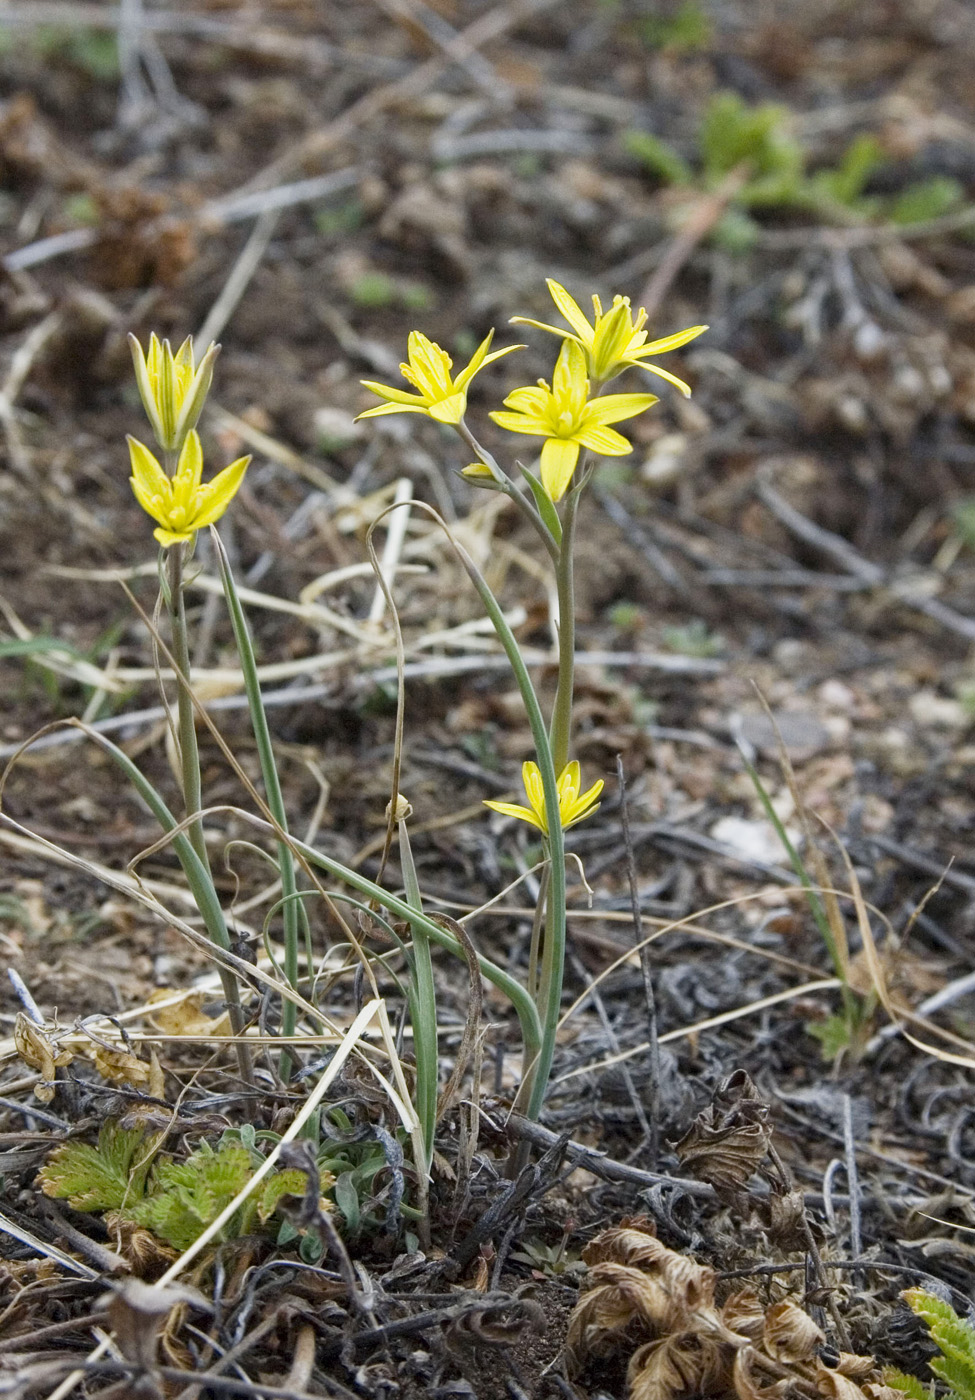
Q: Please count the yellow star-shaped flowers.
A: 6